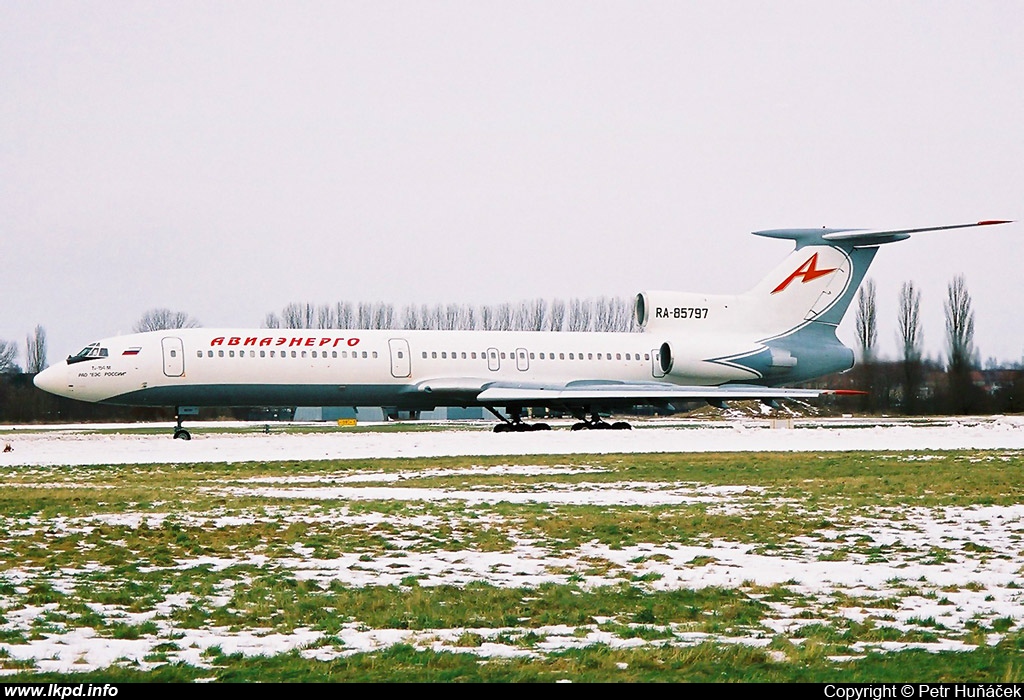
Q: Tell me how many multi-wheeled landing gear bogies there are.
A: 2